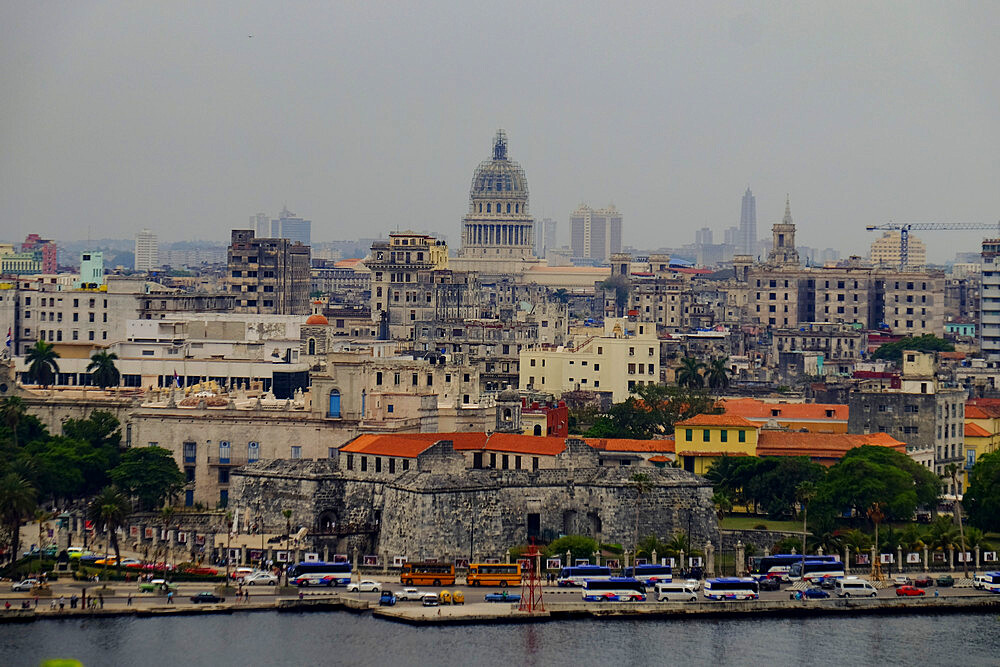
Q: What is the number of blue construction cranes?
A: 1